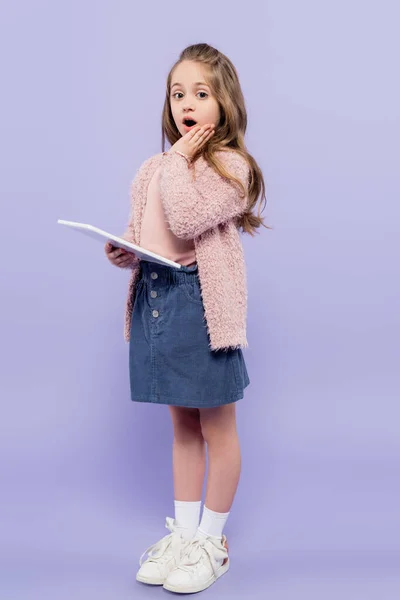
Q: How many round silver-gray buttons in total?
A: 3